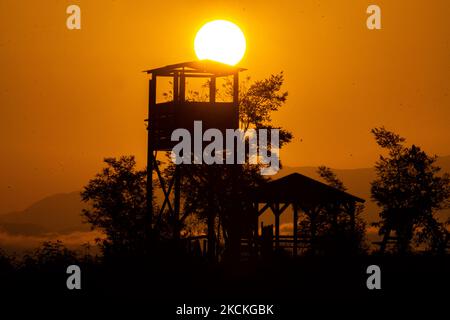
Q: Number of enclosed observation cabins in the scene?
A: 1